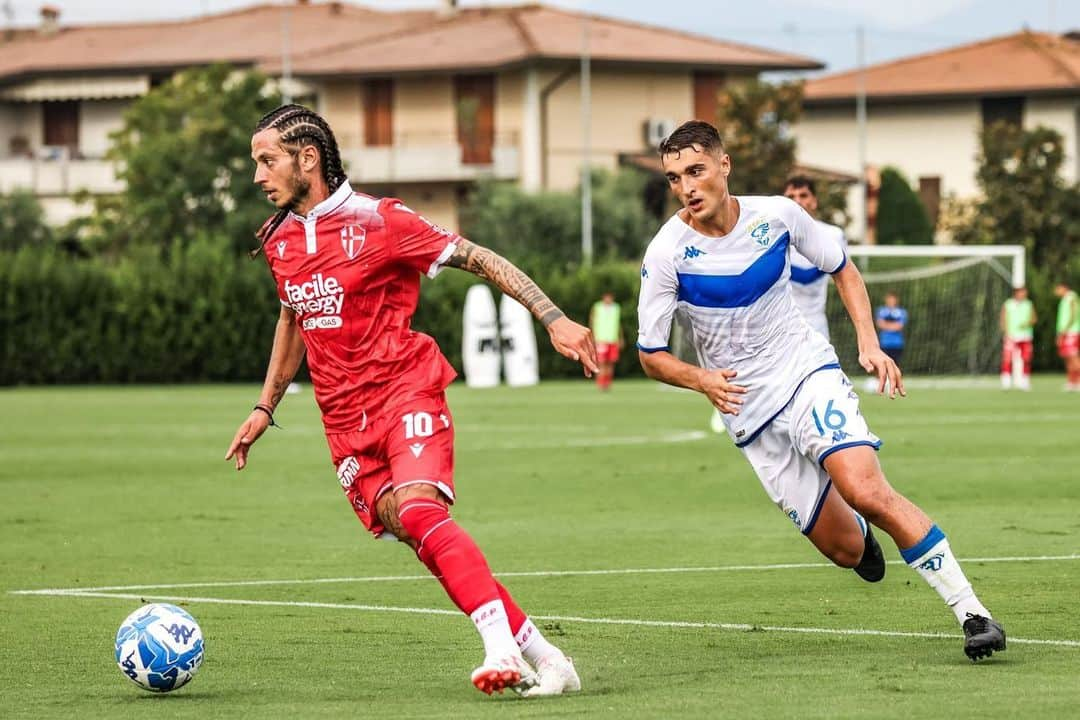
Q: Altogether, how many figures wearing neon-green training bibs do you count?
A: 3